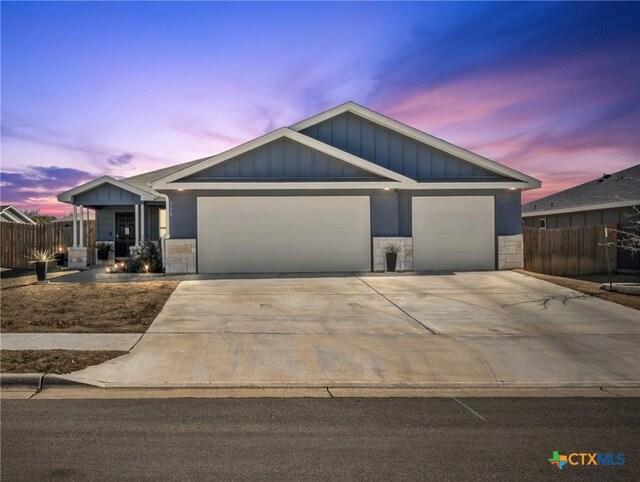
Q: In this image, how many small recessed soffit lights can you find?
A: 3